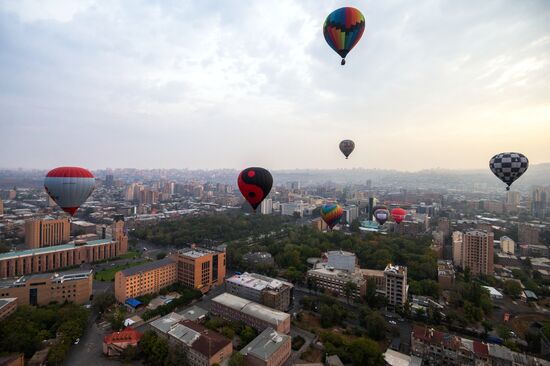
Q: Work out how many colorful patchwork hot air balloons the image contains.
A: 2